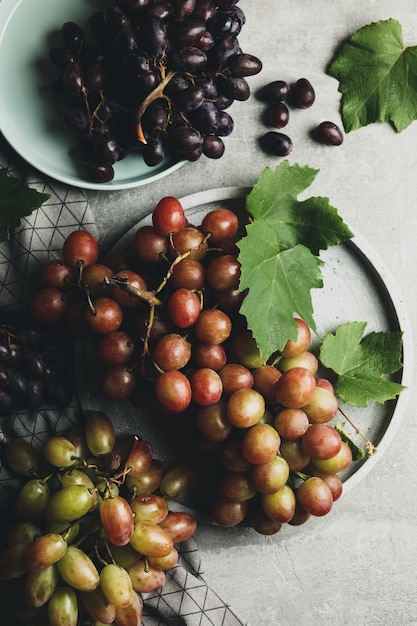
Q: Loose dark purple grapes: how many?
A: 5